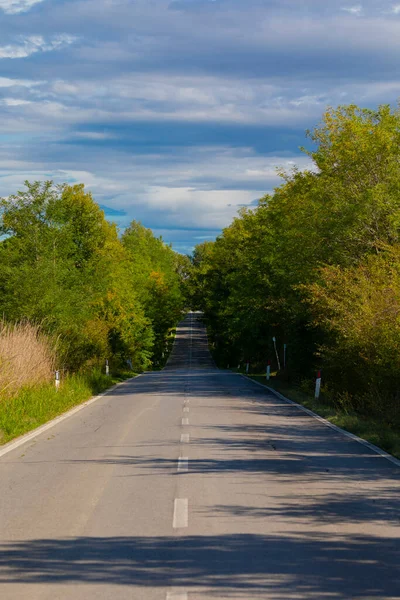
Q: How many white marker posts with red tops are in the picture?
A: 3